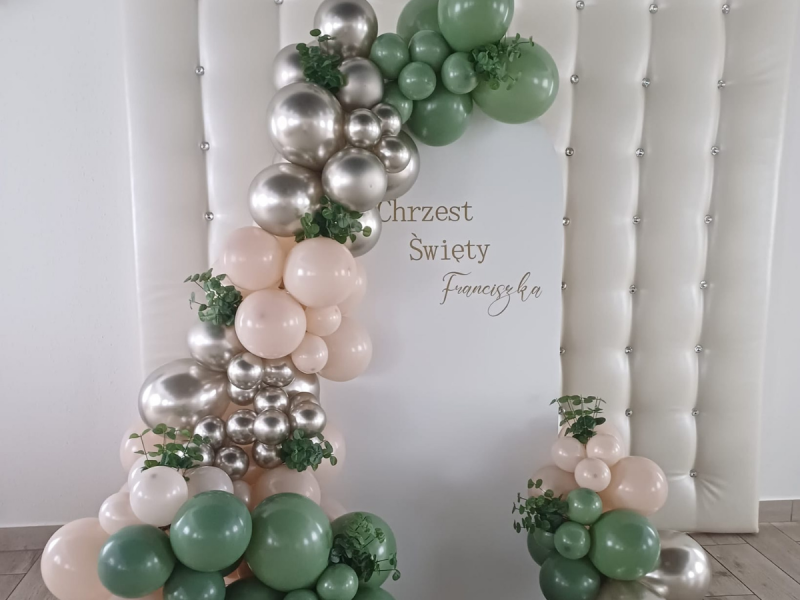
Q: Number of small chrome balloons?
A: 15